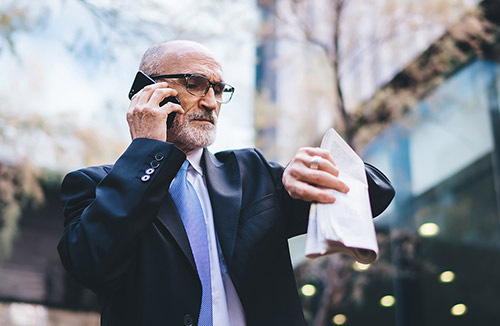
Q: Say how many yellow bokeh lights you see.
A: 7